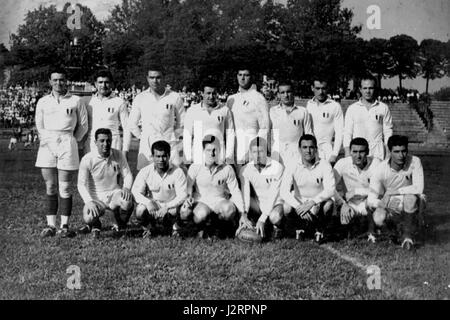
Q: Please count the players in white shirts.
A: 15